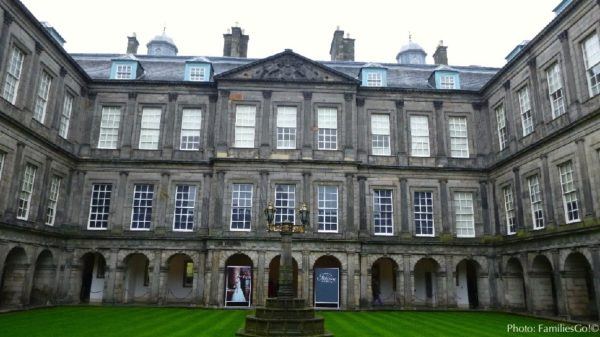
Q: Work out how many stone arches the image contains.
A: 14